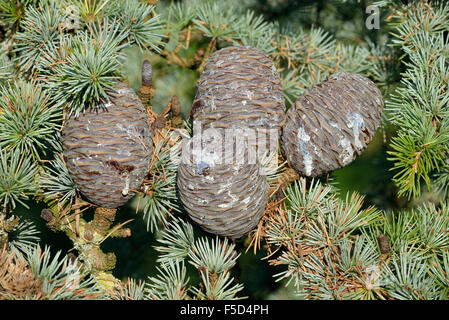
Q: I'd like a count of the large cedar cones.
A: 4